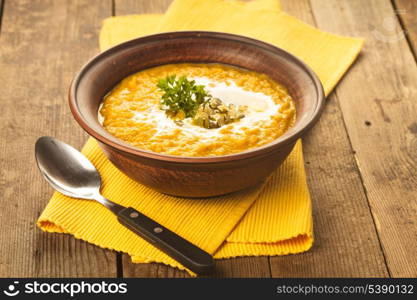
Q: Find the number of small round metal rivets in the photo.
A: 2